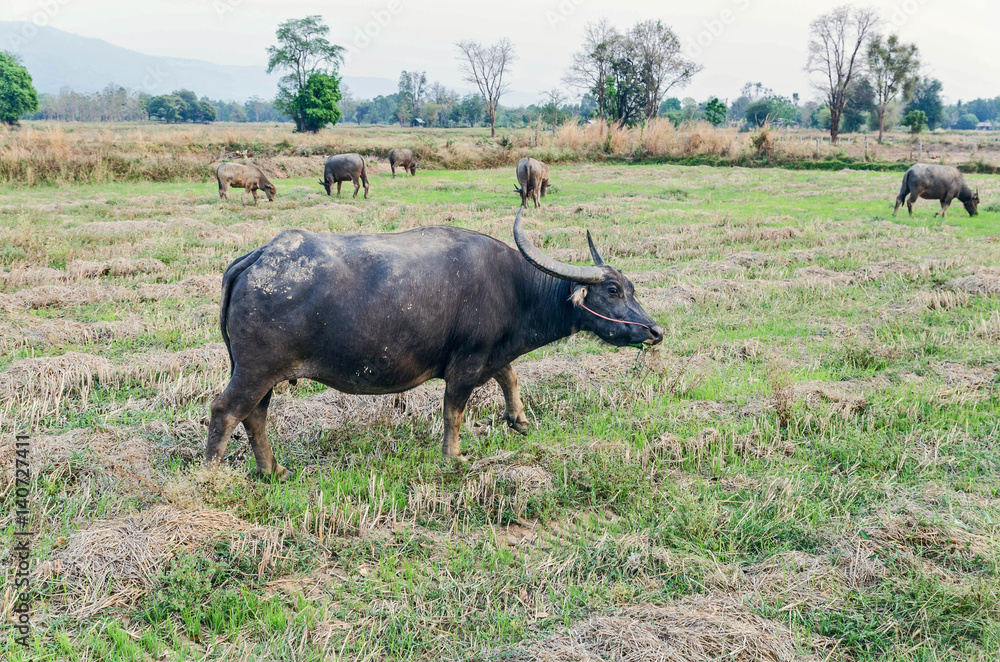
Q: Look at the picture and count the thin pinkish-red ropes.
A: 1